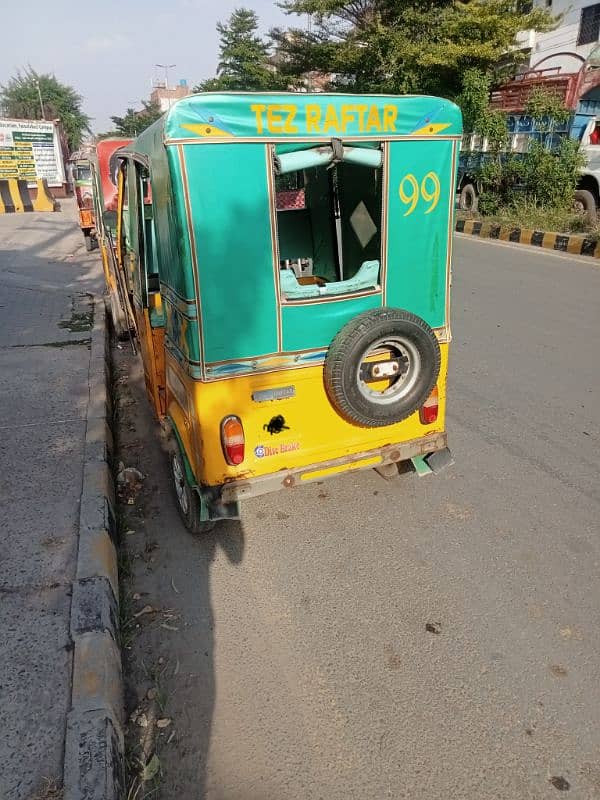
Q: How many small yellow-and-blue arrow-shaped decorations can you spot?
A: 2